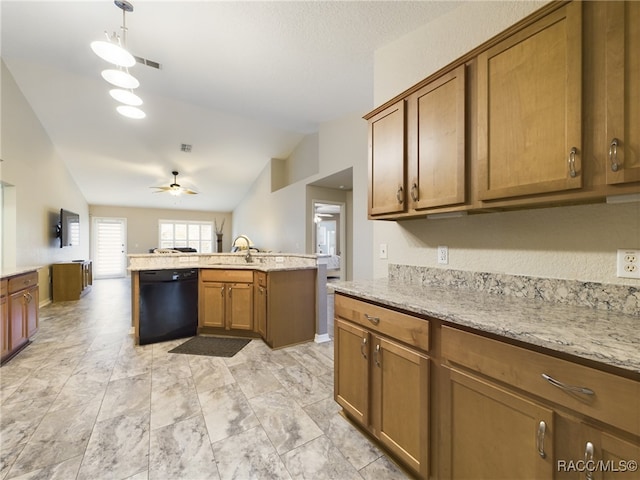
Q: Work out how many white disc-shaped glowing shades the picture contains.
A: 4